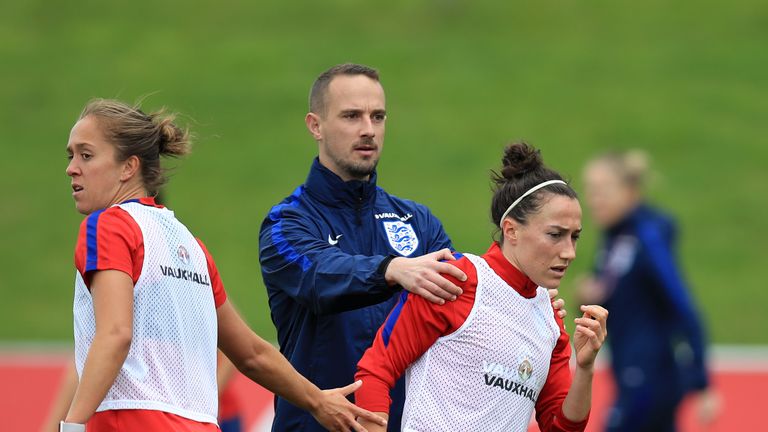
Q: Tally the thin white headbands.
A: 1